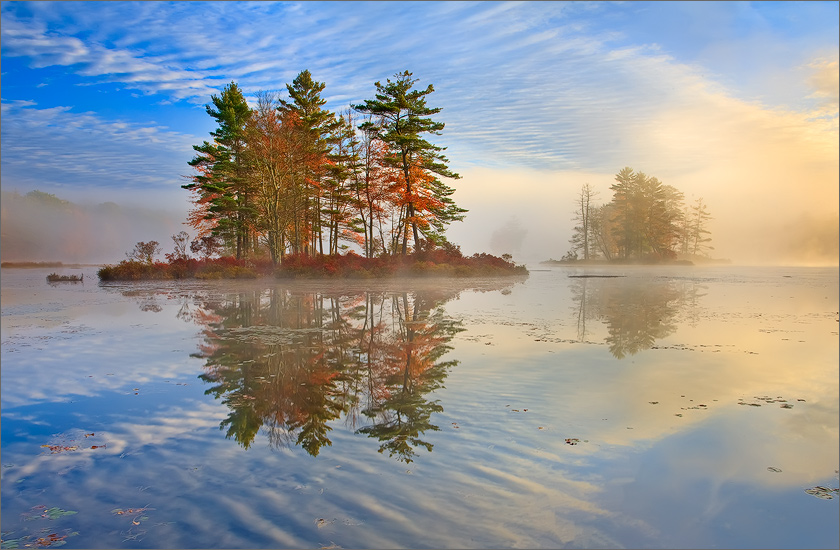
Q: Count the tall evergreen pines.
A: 3